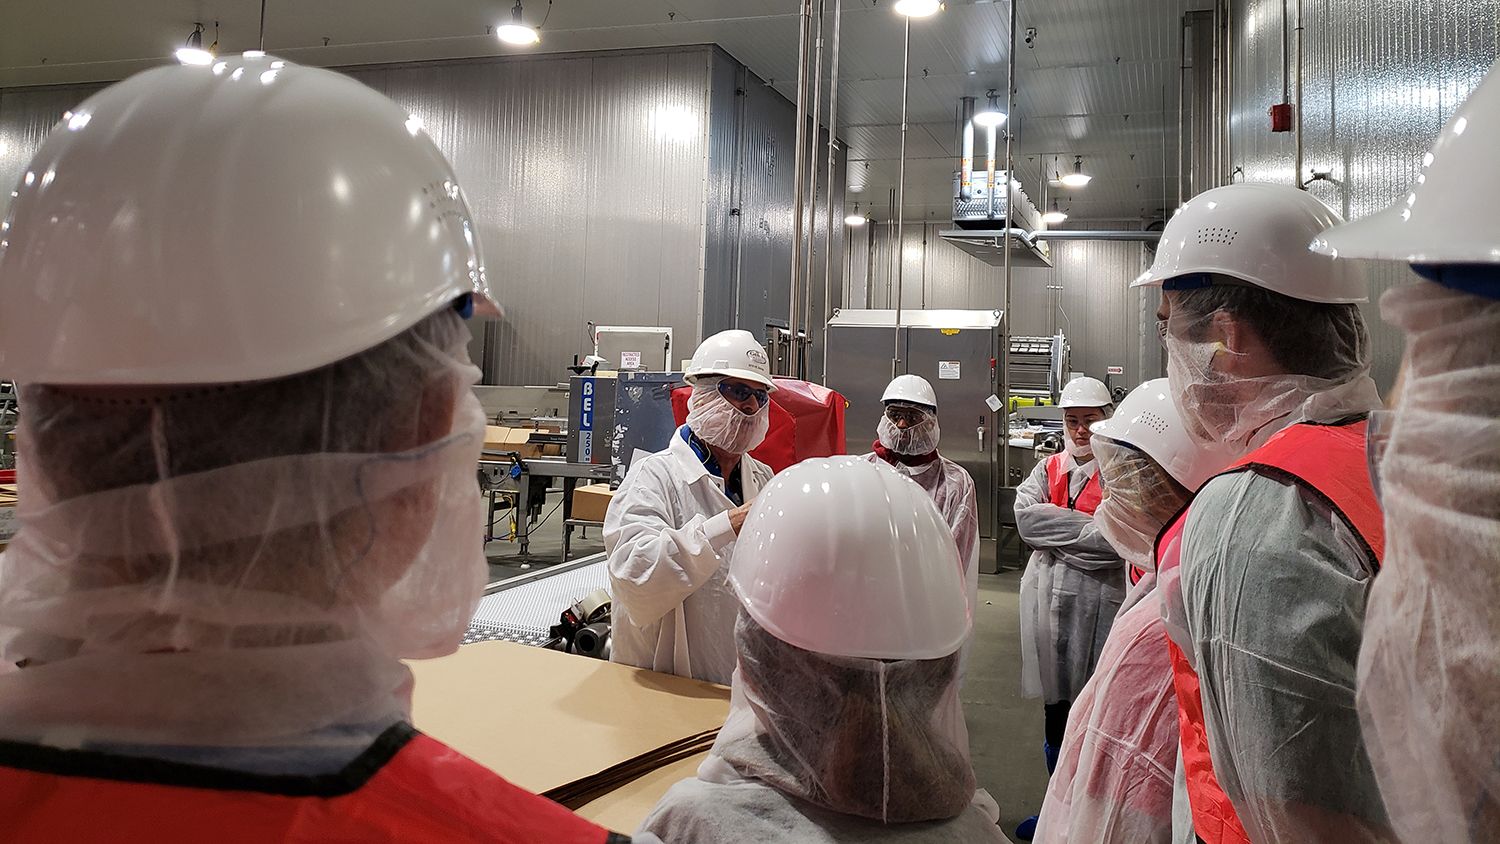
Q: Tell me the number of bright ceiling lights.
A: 7